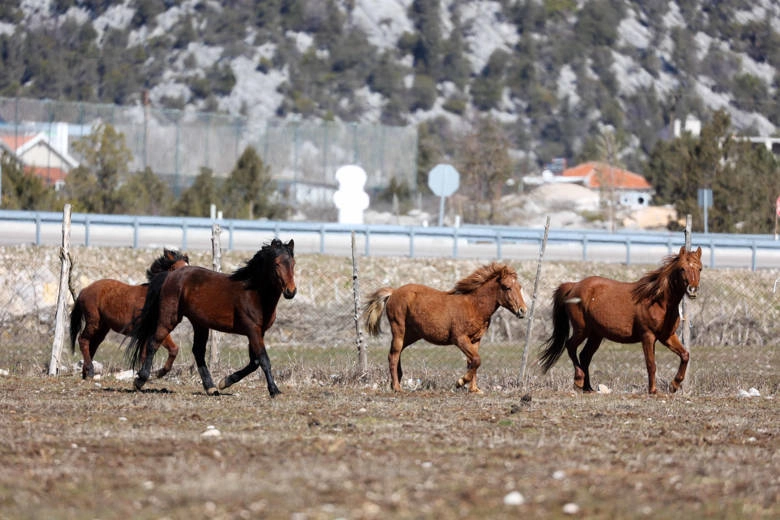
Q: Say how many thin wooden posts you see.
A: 5